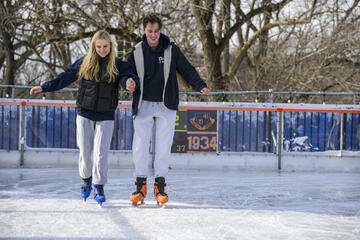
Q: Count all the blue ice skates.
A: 2